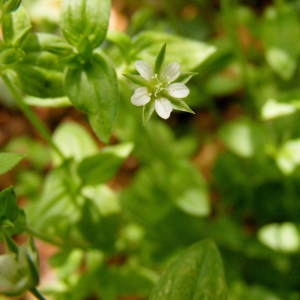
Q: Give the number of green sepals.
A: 5